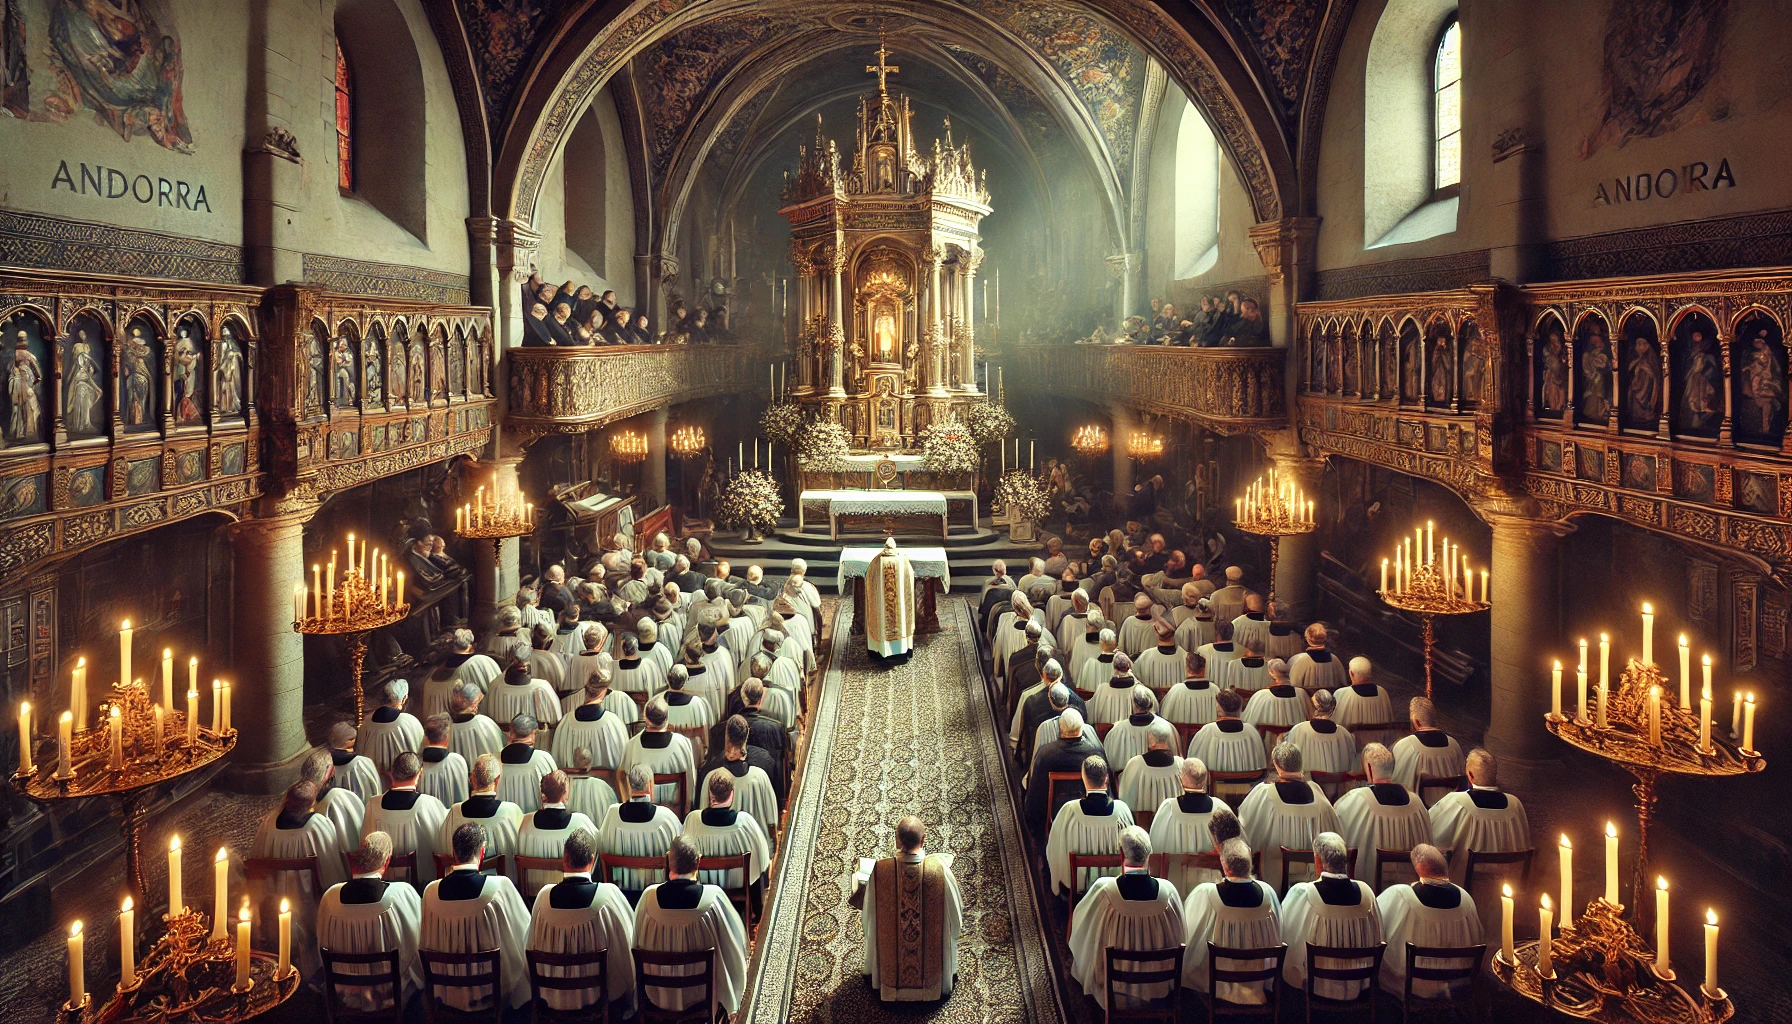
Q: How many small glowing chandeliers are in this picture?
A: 4